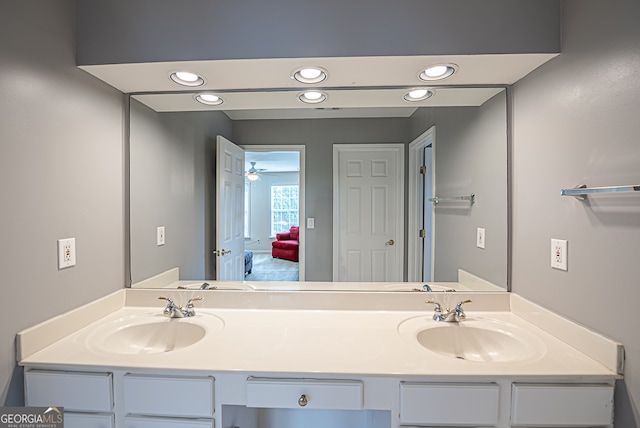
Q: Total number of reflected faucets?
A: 2